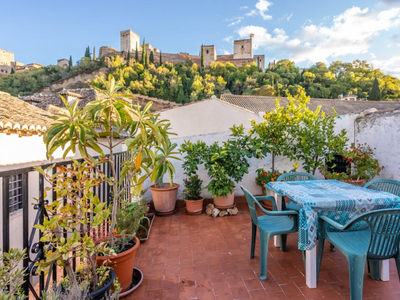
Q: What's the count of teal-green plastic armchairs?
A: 4